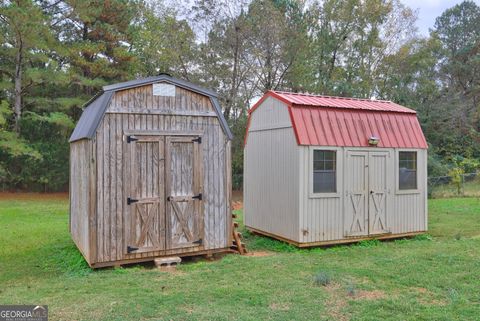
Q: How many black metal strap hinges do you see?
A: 6